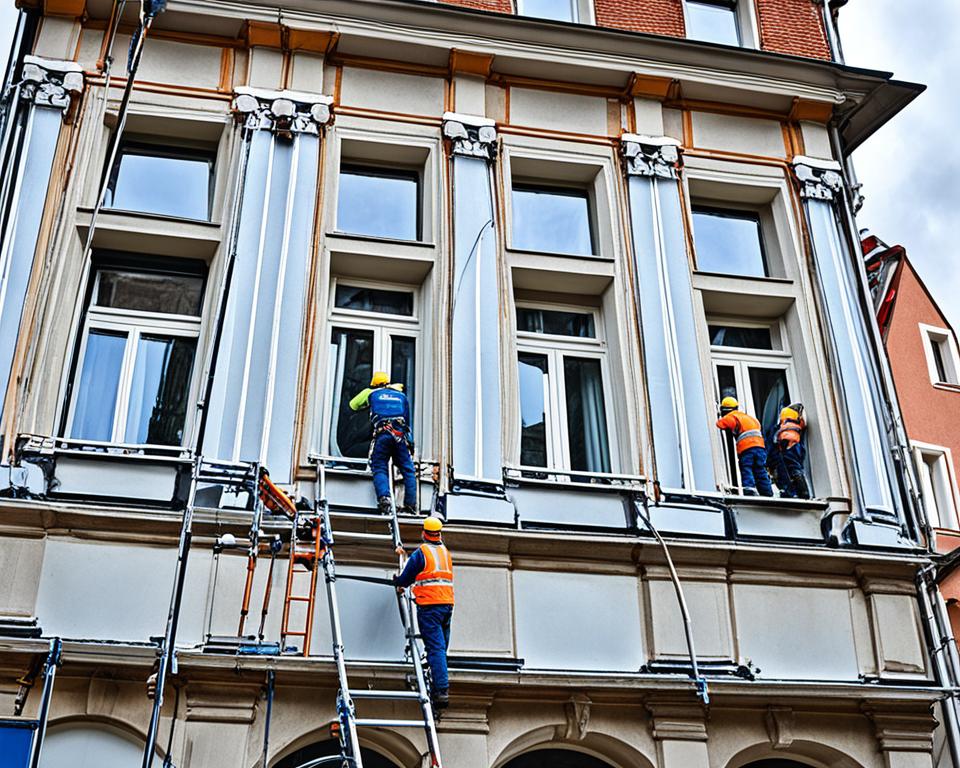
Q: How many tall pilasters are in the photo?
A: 5